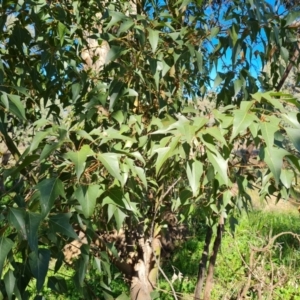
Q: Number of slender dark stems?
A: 2